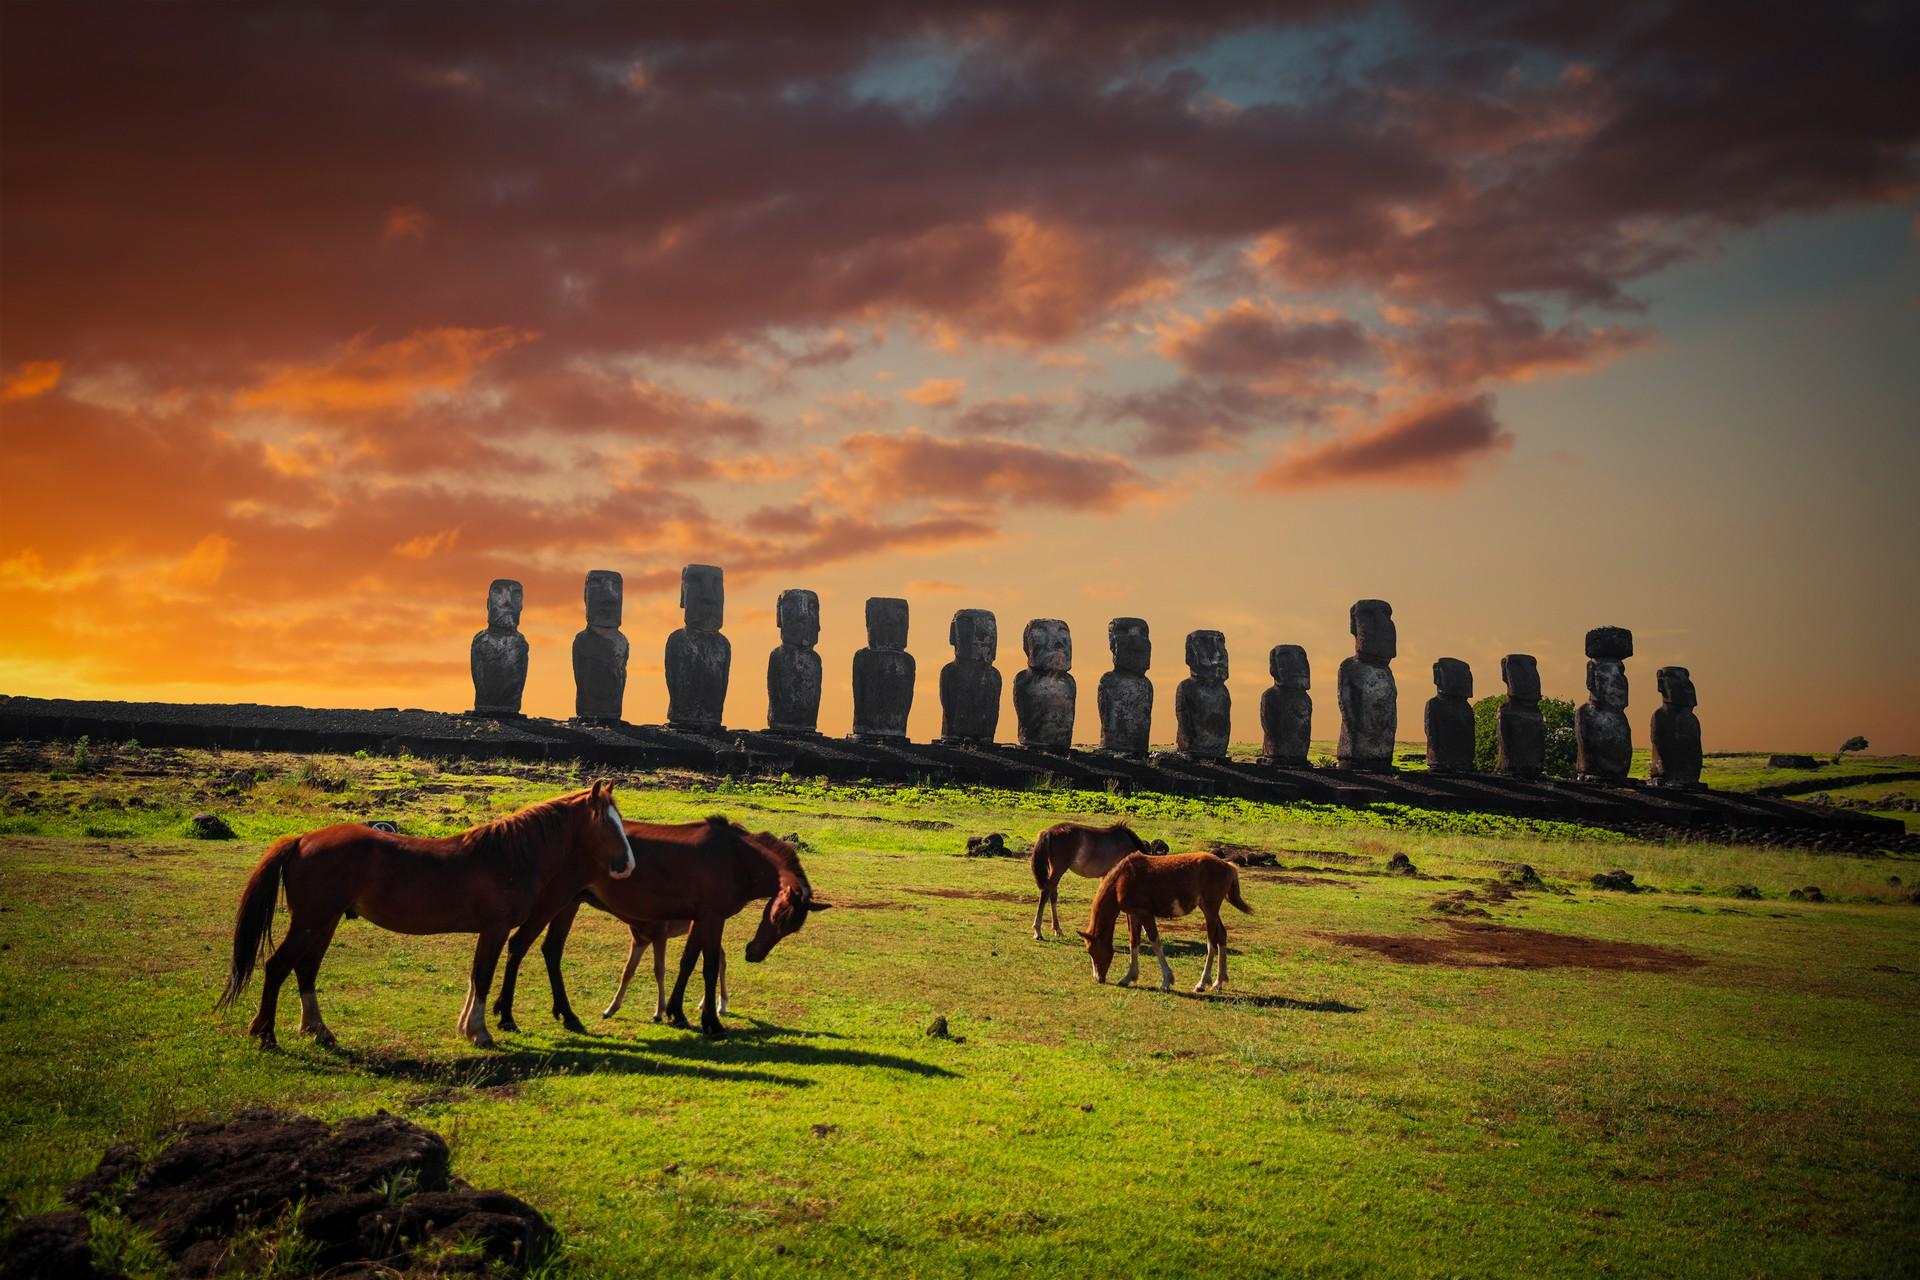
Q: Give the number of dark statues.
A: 15